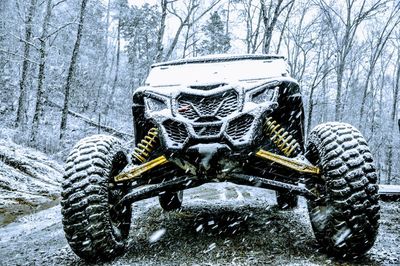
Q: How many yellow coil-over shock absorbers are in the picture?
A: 2